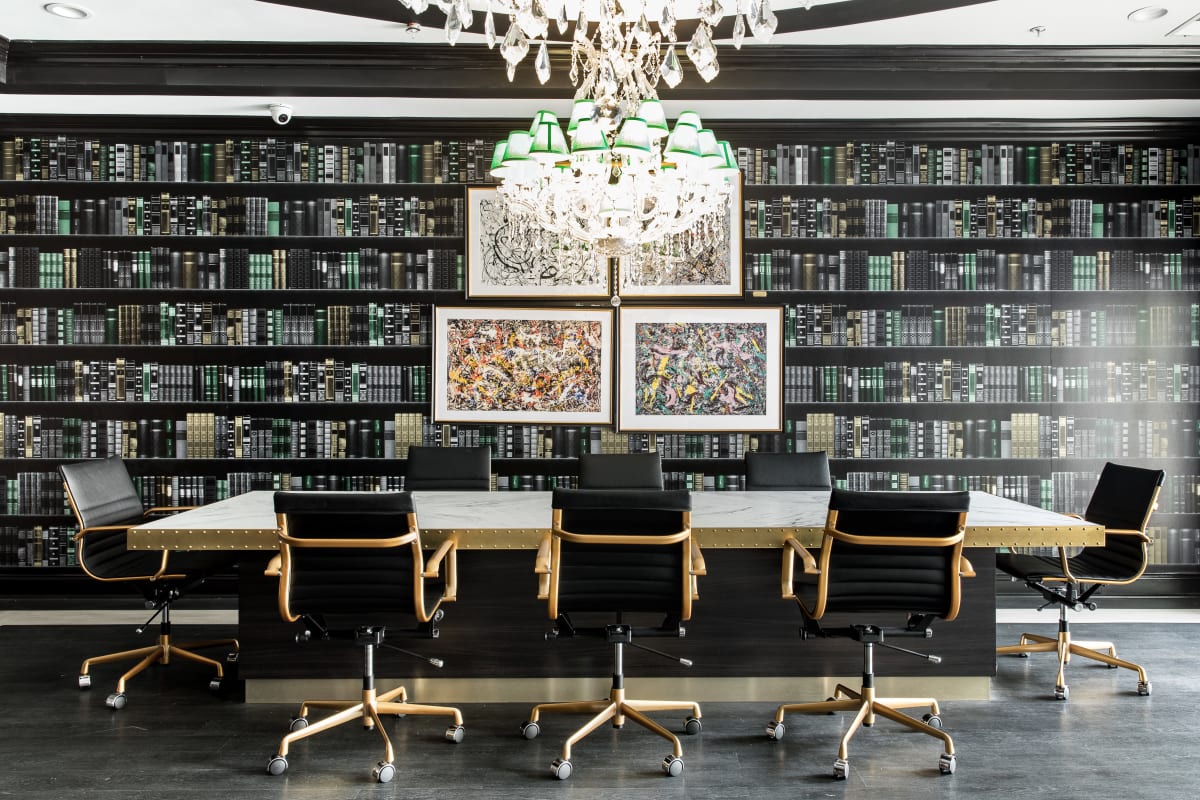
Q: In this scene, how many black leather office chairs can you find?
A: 8